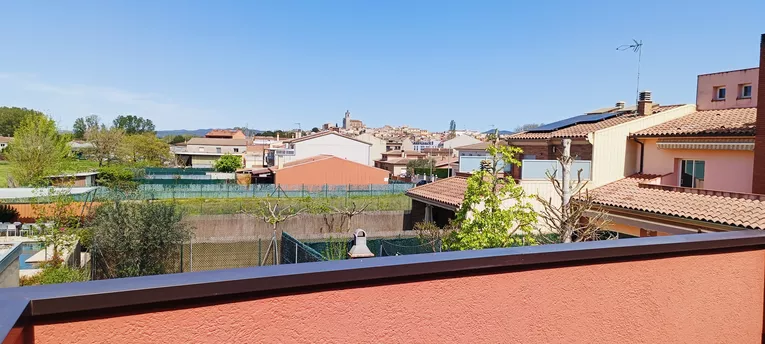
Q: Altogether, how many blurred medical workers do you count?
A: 0